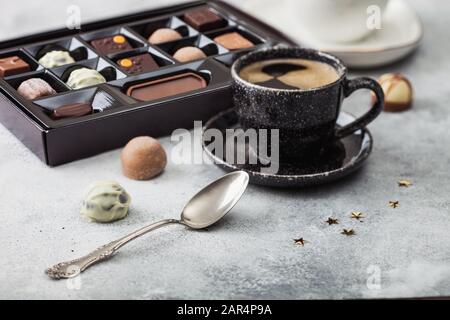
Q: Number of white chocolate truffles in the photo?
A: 3